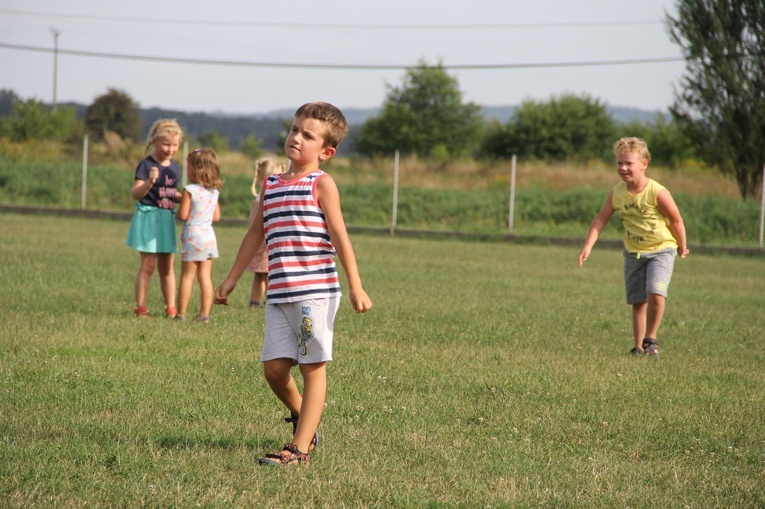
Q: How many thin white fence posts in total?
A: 5